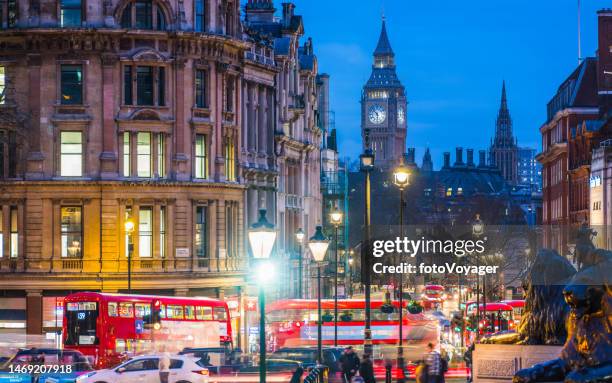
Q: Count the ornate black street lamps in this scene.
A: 8